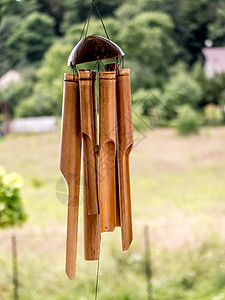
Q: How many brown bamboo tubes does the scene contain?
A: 6